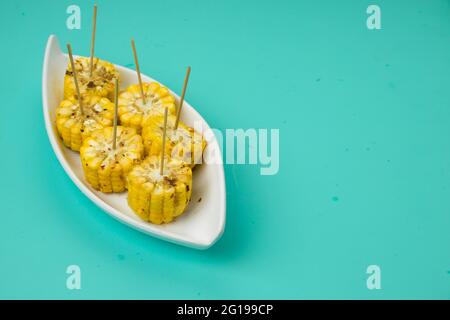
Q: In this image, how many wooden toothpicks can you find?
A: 6